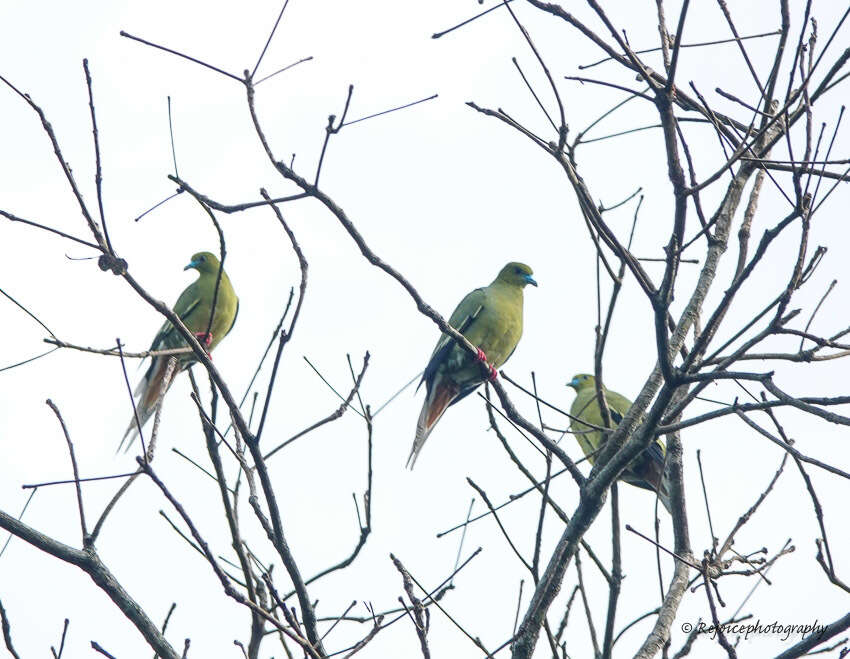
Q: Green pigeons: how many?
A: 3